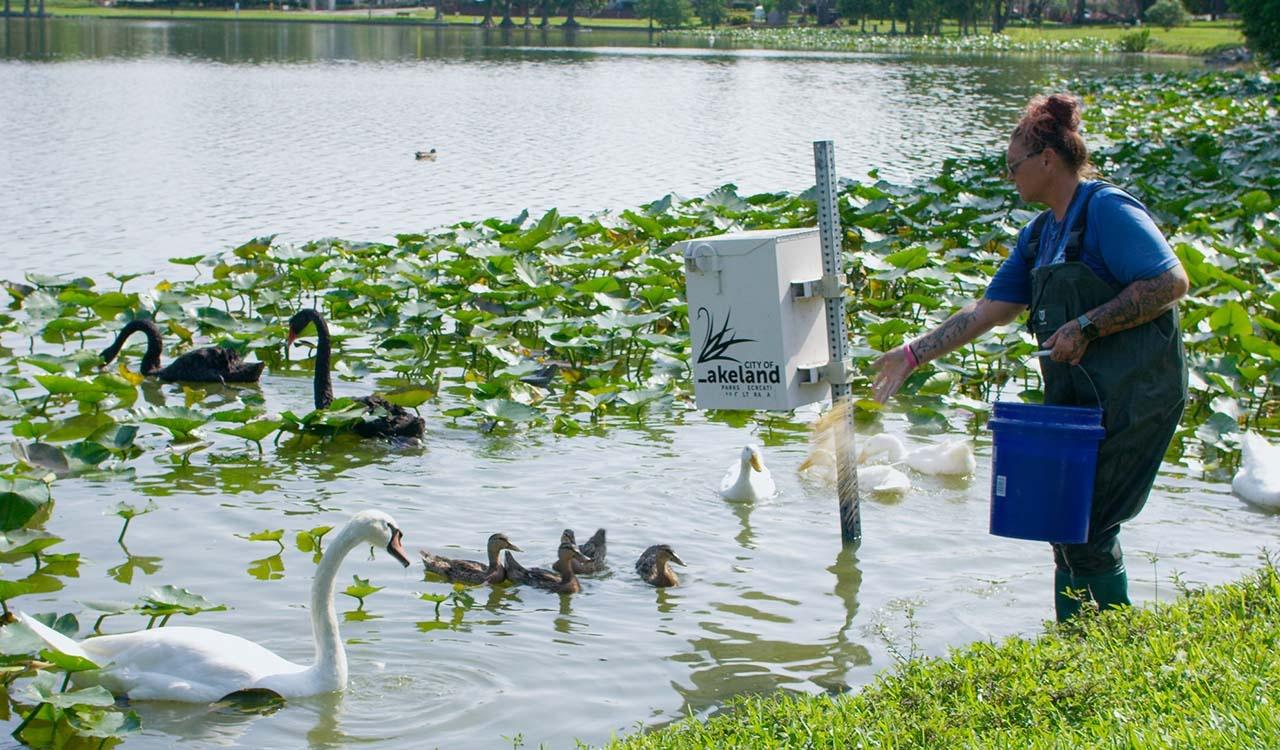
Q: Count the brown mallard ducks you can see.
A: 4